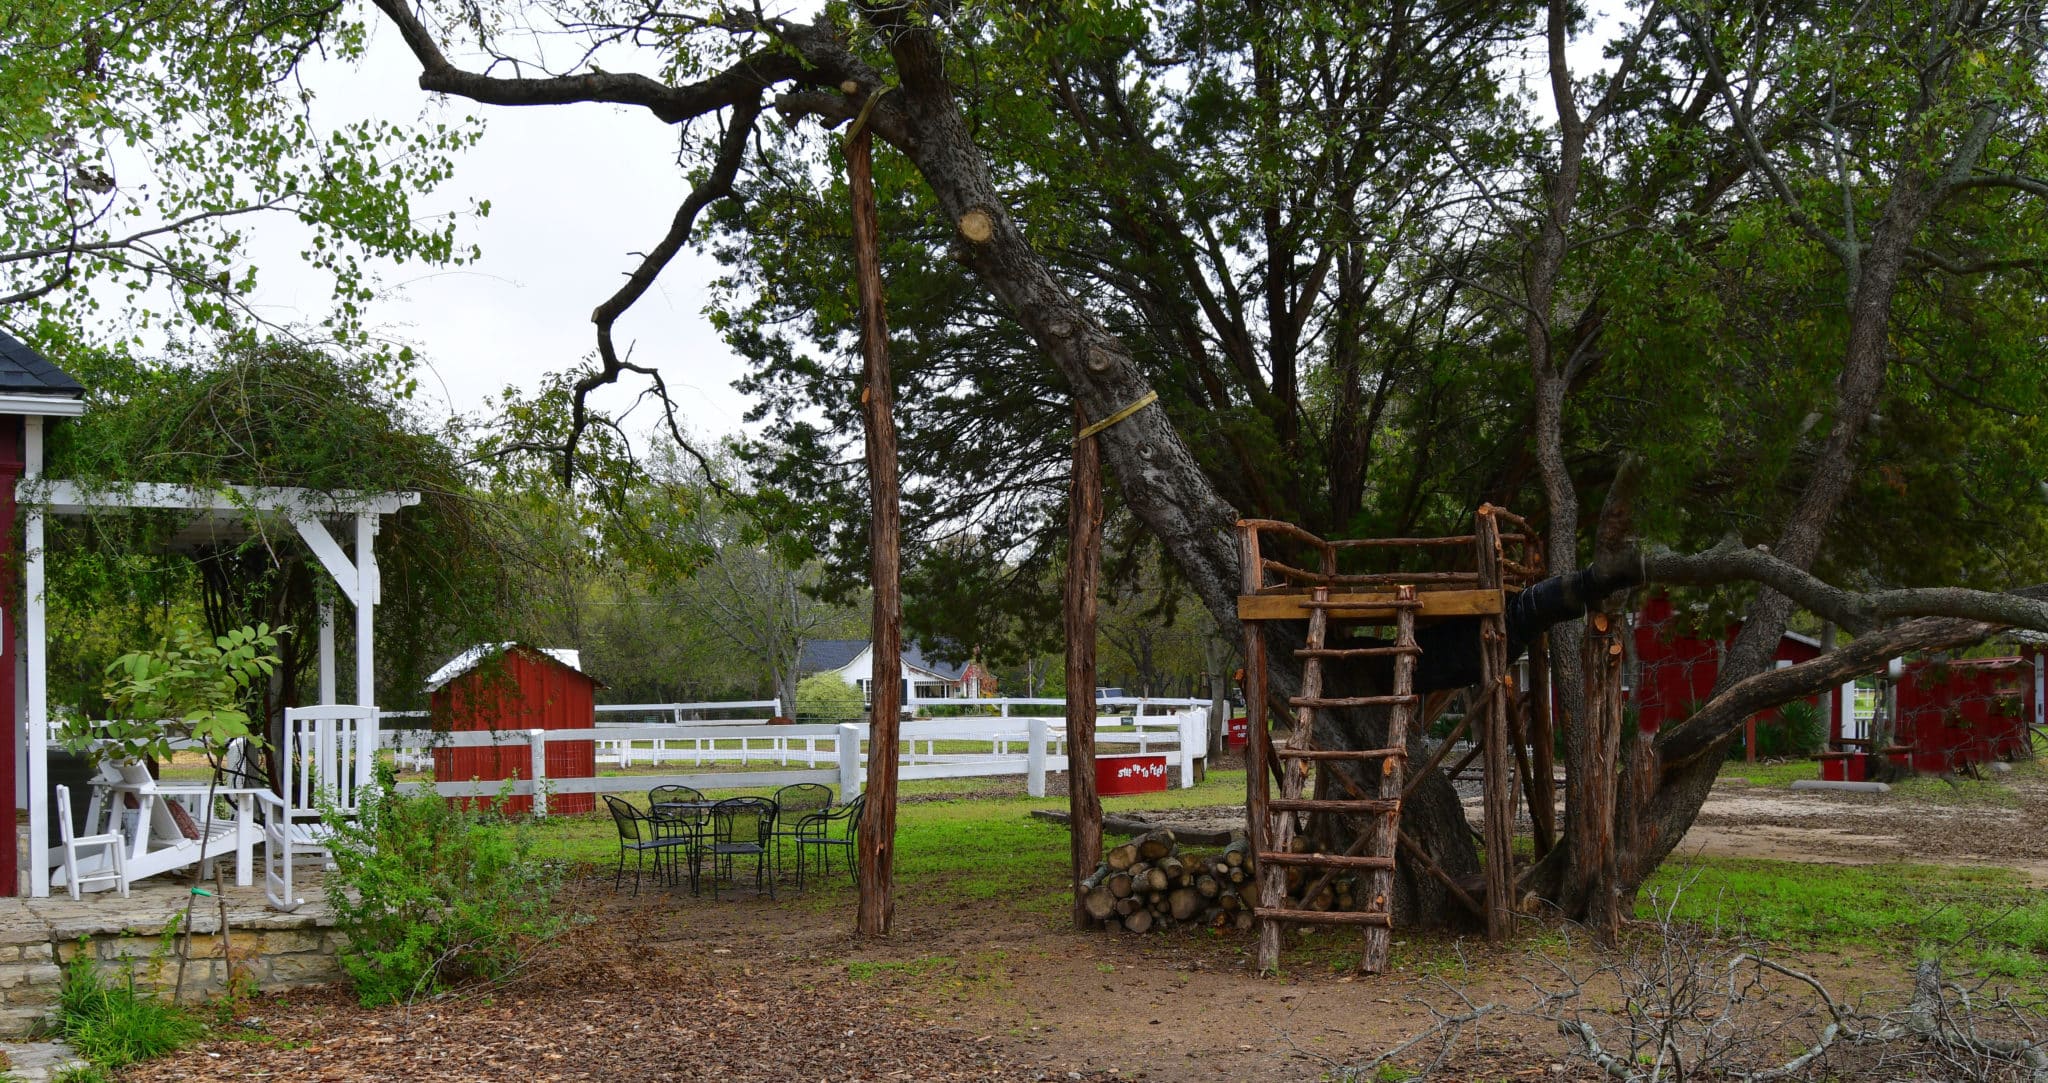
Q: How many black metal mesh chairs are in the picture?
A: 5